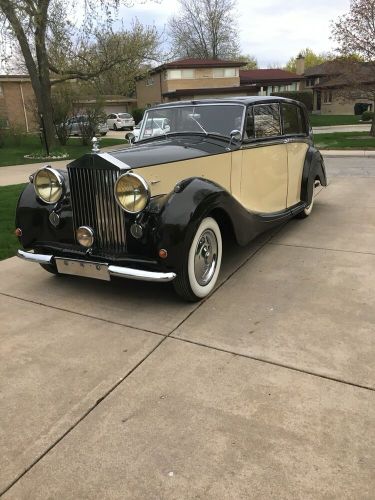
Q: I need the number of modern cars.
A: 3